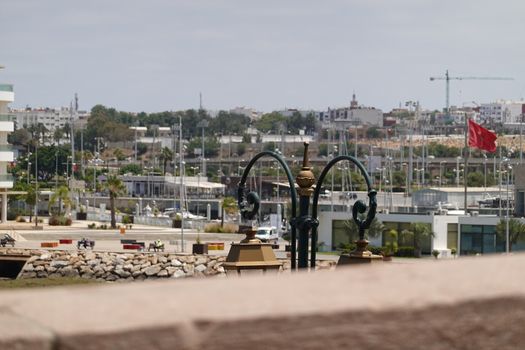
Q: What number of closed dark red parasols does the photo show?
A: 0